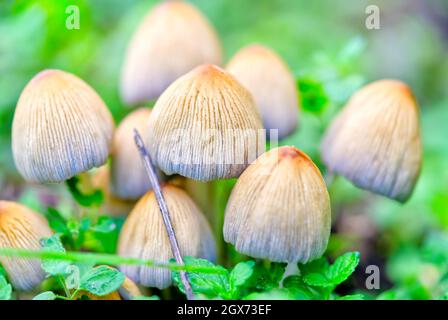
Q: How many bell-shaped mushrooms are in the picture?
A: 9